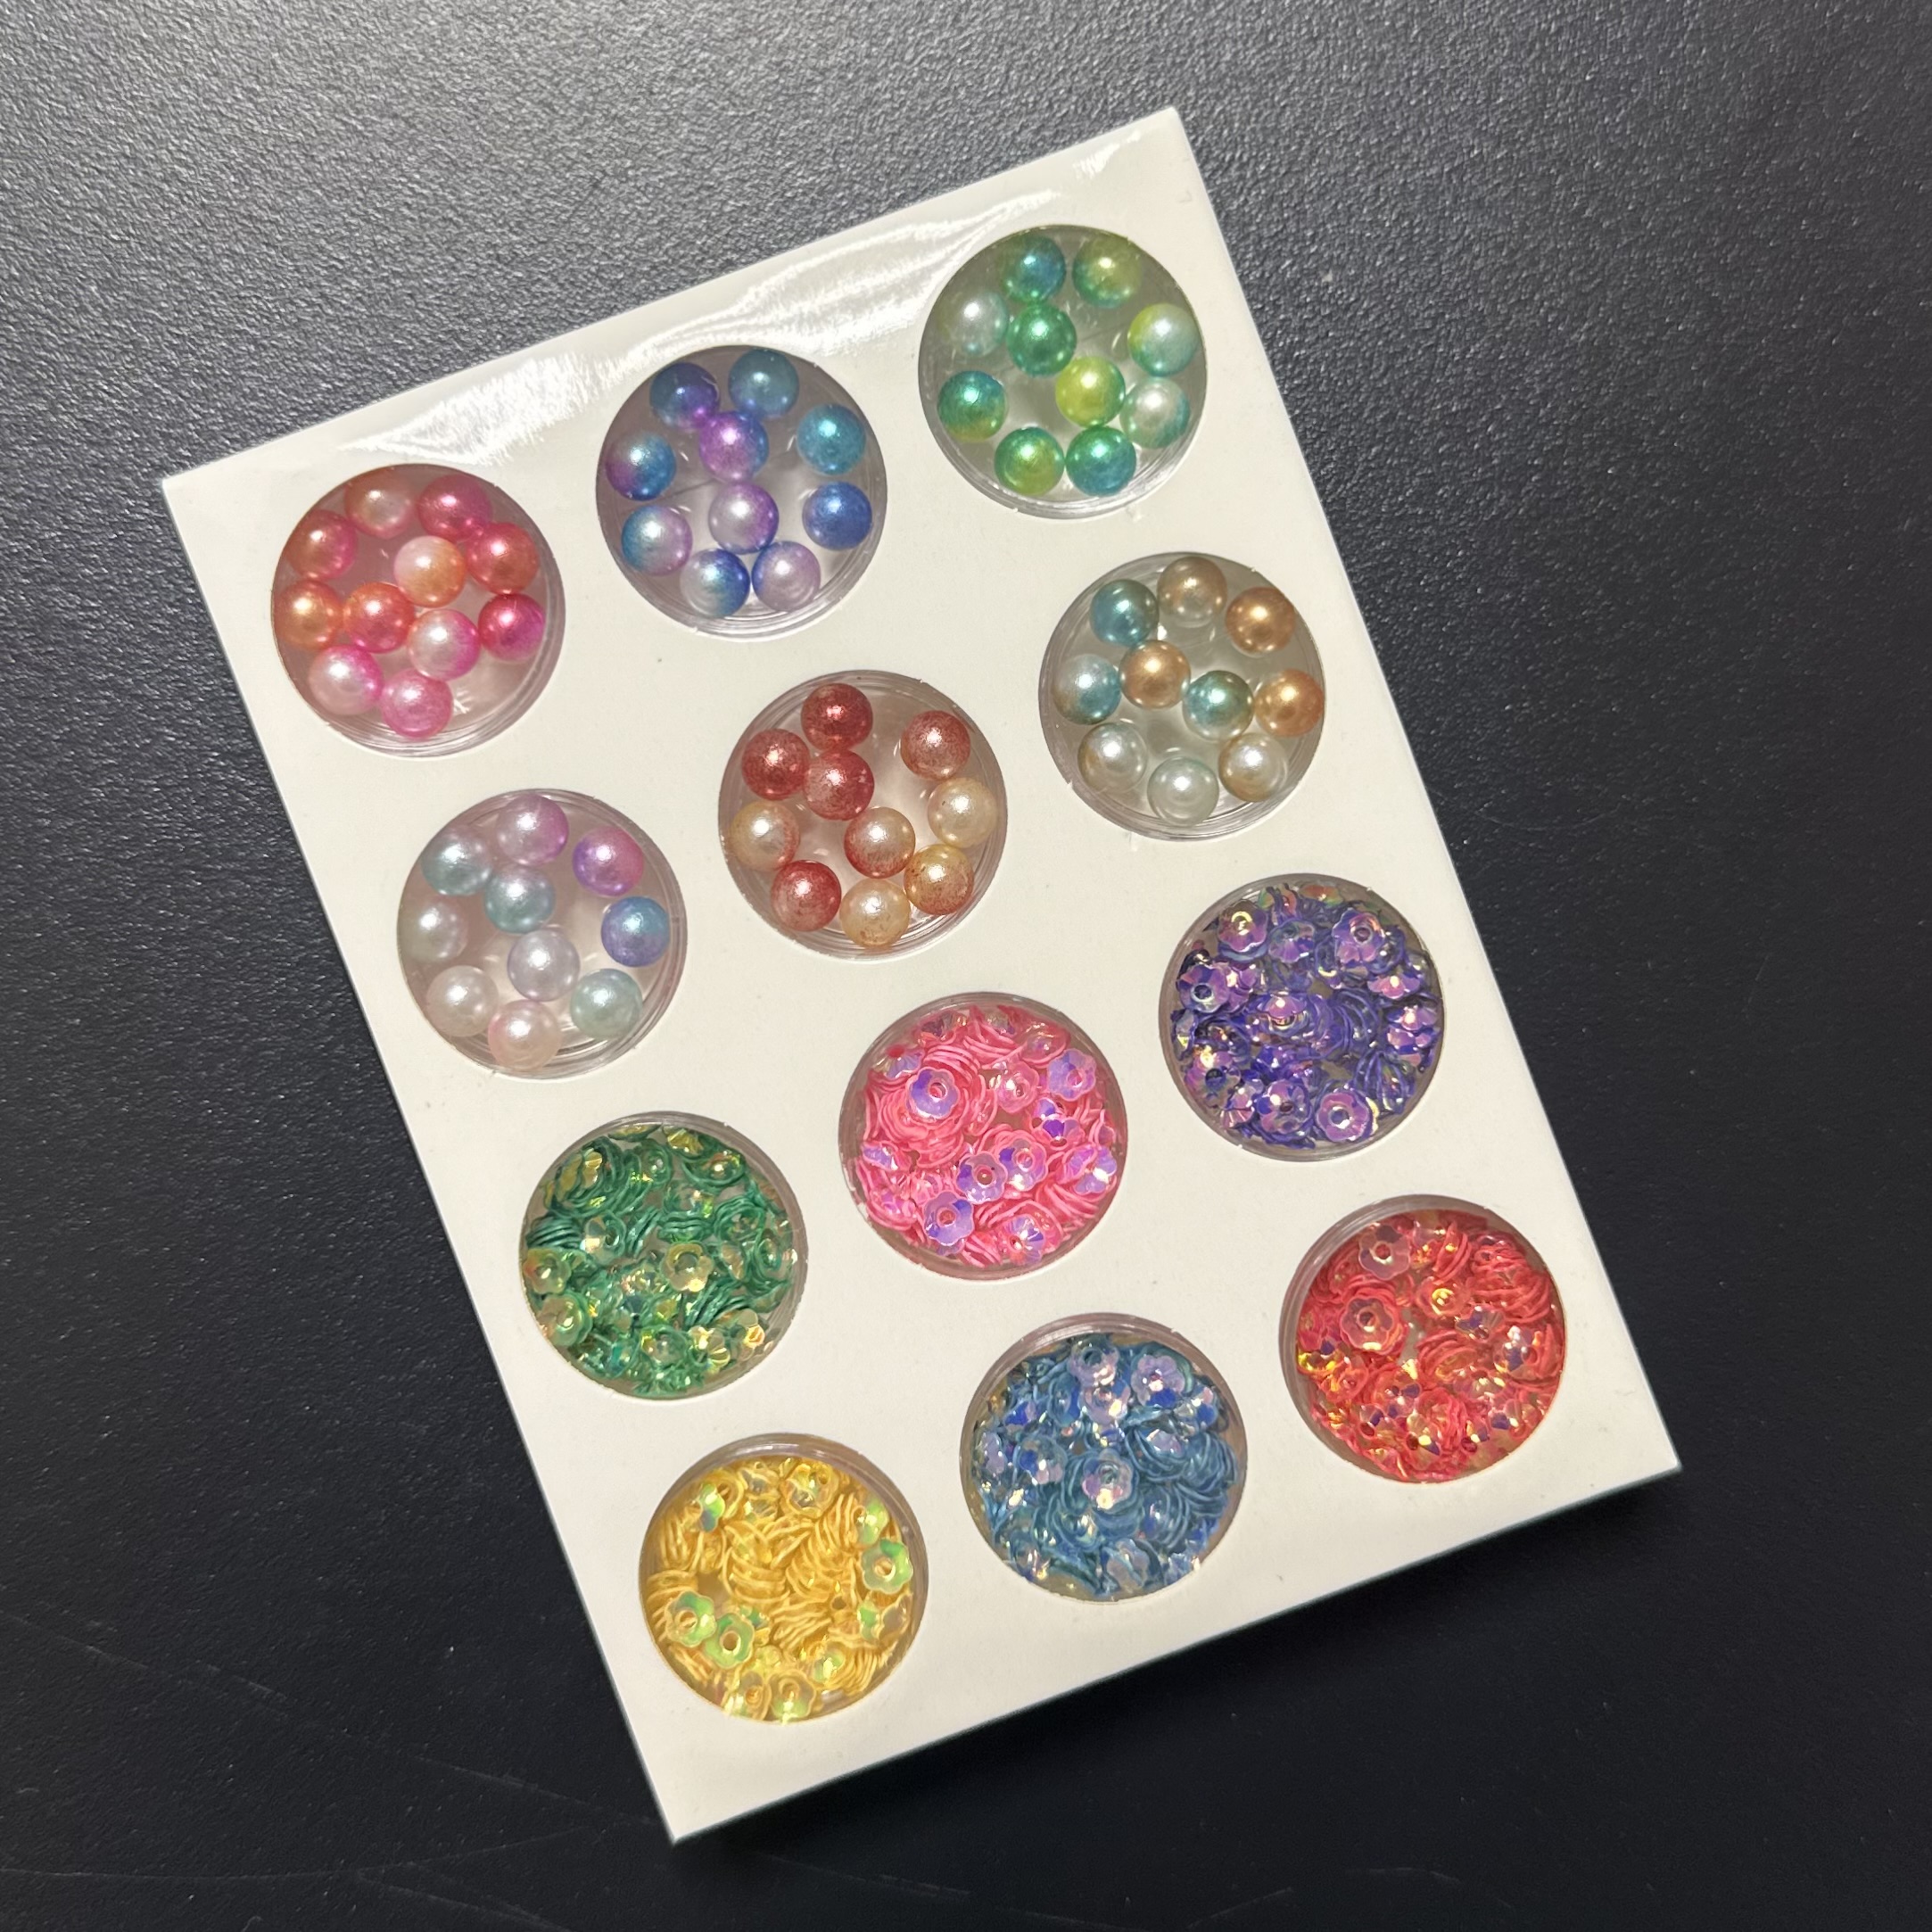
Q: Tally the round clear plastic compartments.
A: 12